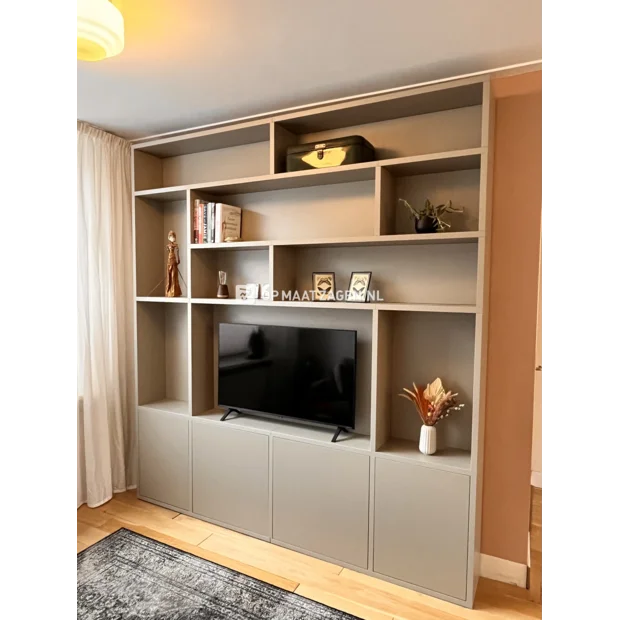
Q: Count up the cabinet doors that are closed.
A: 4